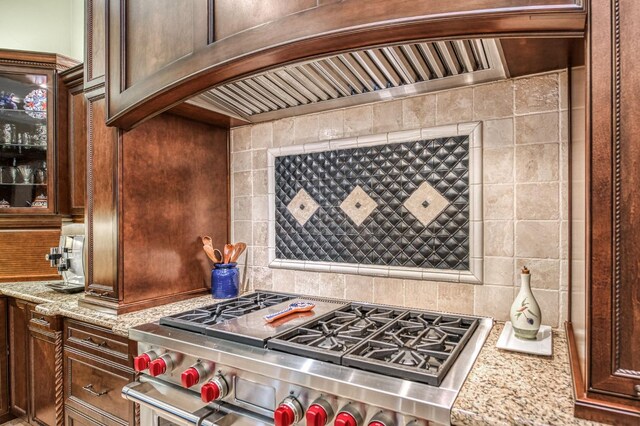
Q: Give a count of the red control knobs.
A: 8